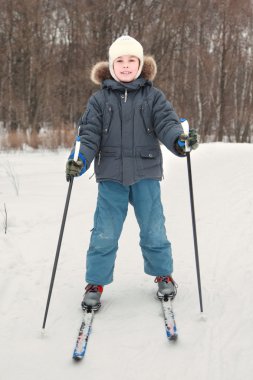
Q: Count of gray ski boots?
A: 2